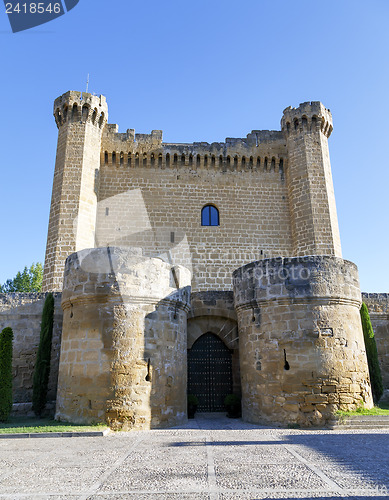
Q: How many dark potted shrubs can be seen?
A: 2